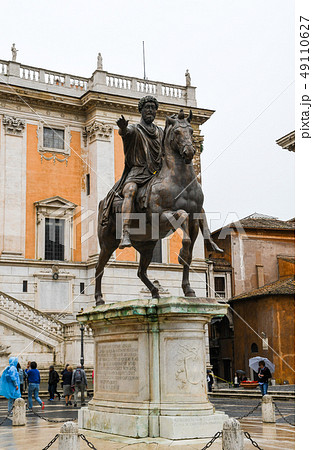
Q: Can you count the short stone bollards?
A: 4